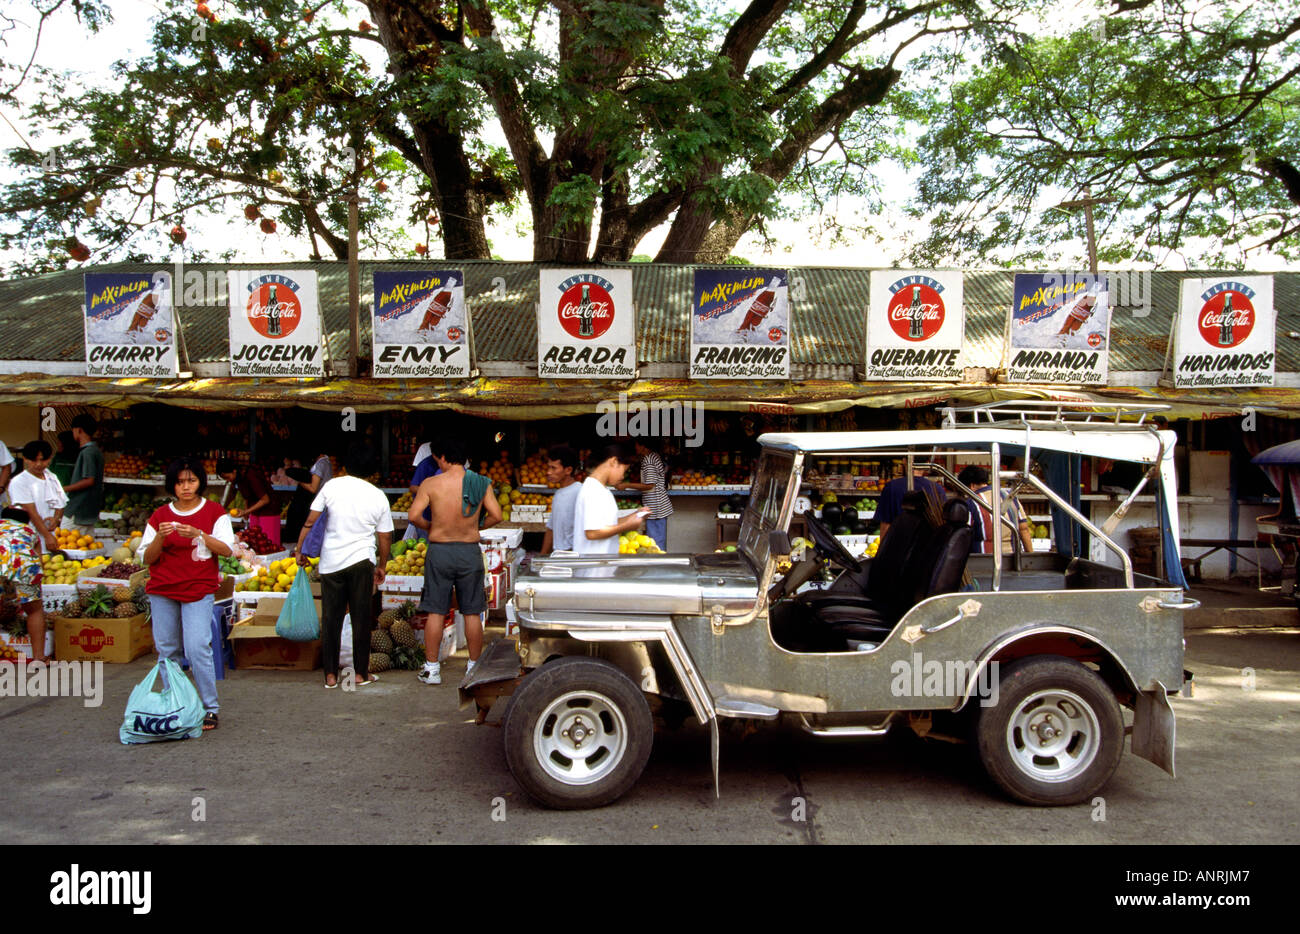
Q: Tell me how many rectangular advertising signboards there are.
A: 8